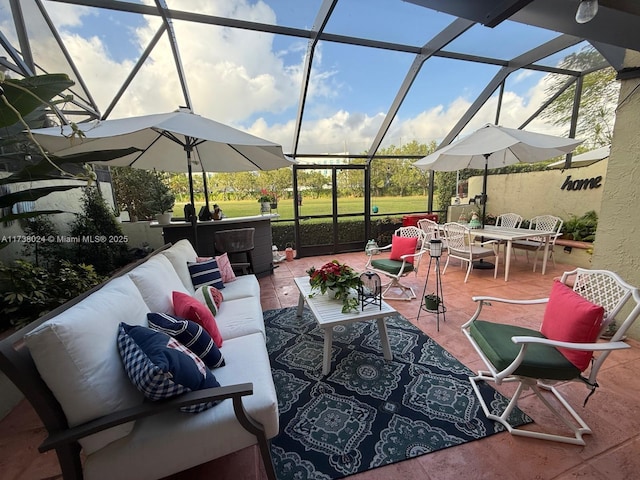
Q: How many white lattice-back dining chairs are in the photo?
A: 4